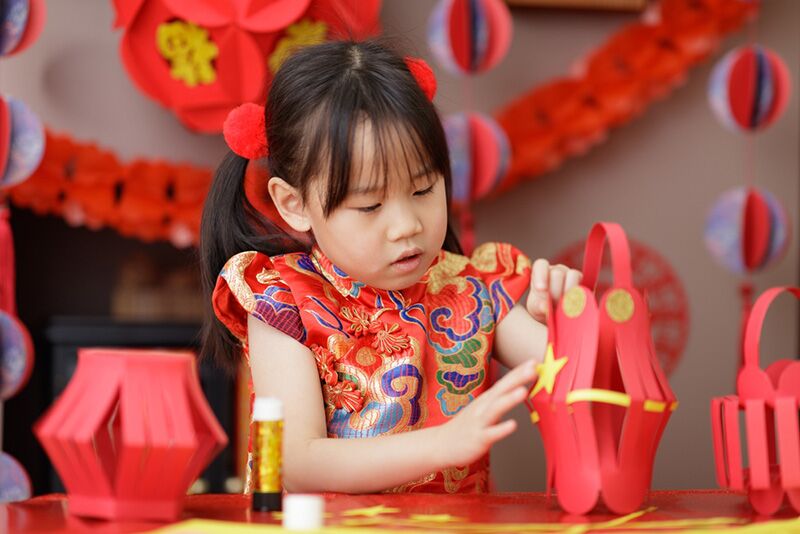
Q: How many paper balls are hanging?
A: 8